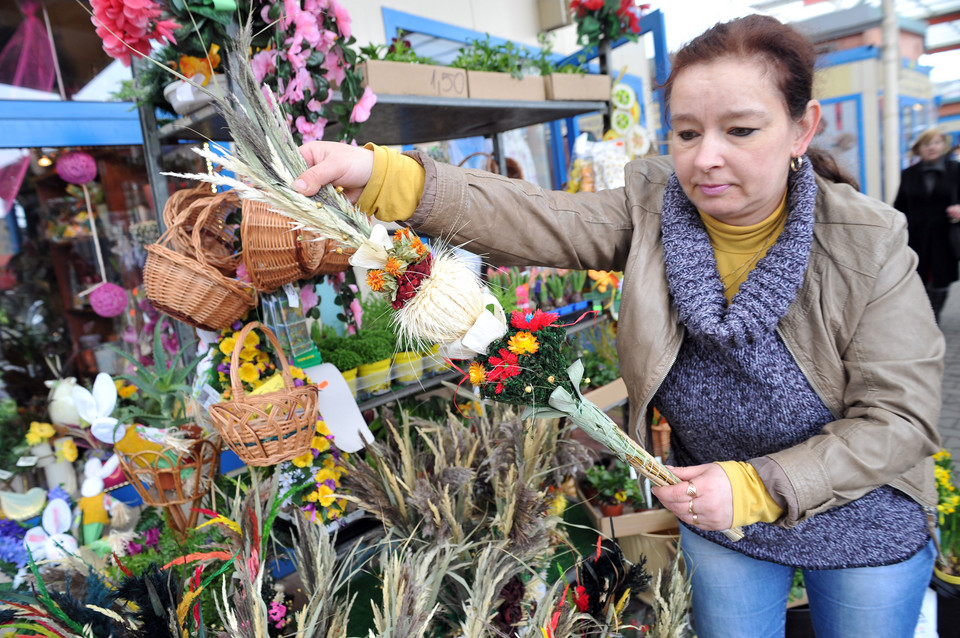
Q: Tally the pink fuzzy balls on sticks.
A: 2